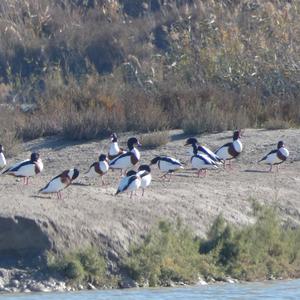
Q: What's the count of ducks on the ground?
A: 13